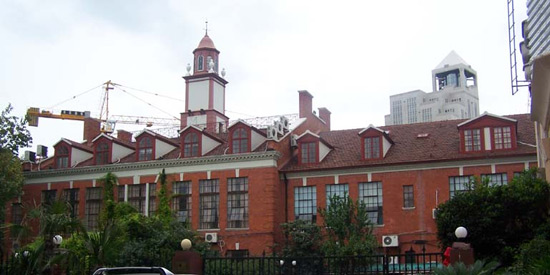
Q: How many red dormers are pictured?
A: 8